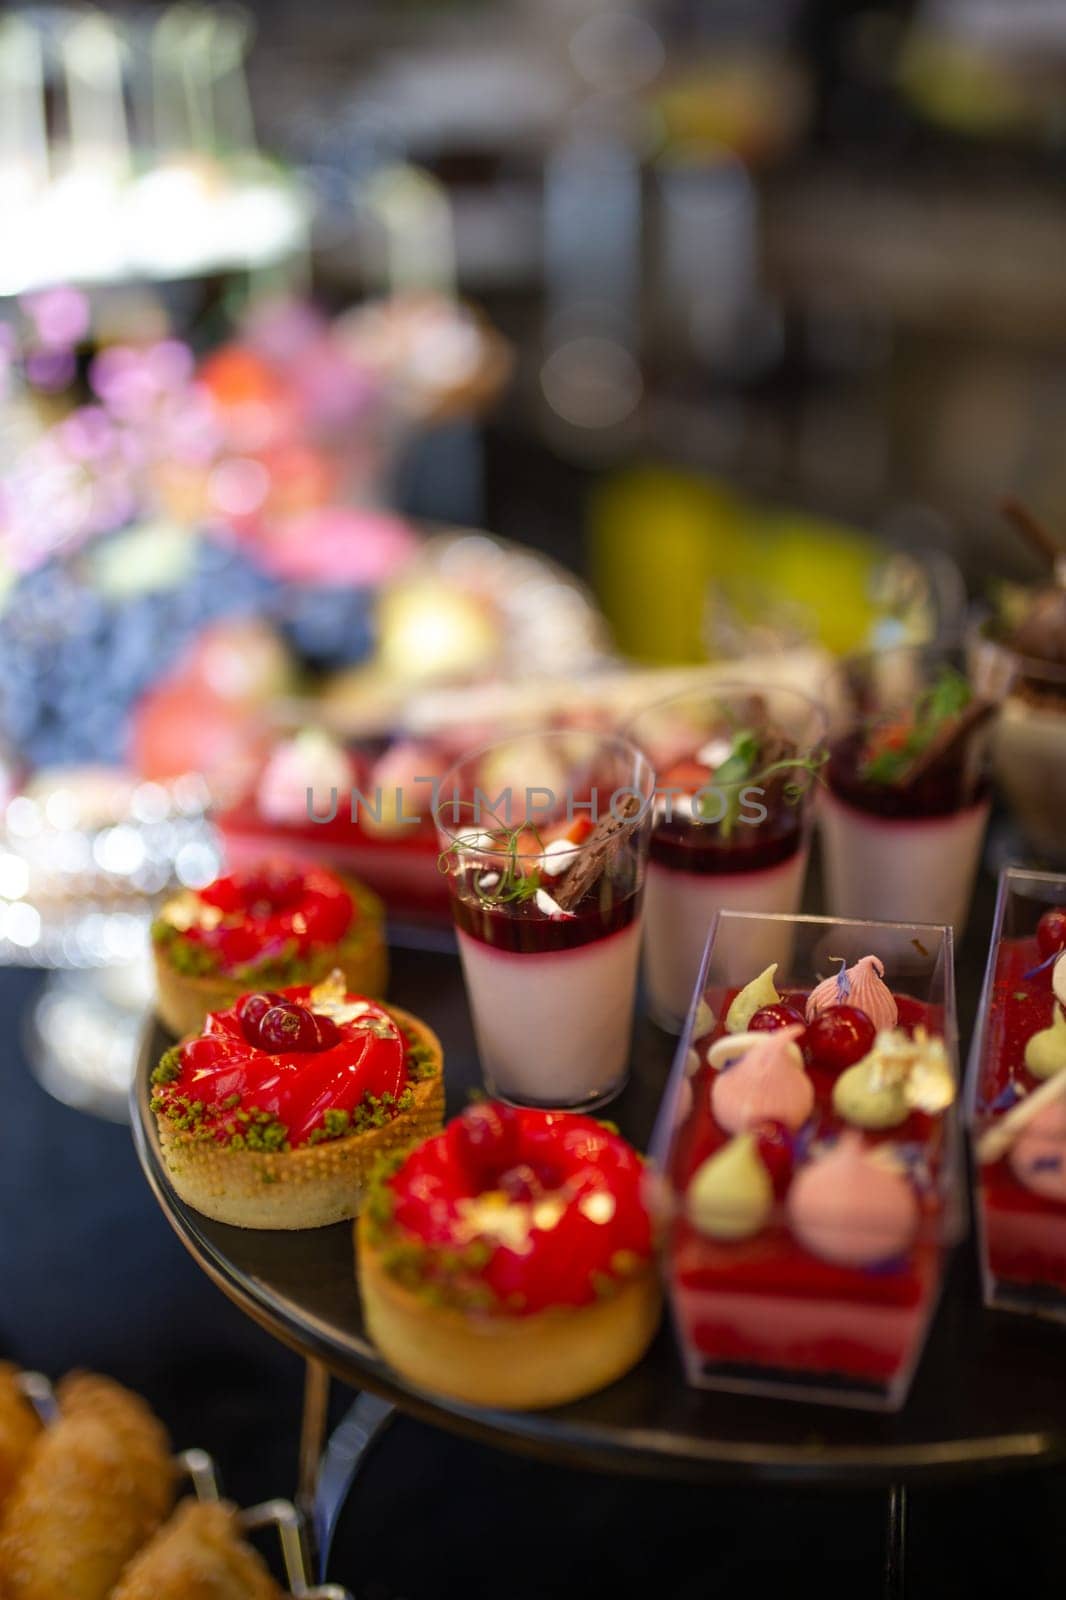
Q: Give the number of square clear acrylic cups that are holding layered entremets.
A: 2